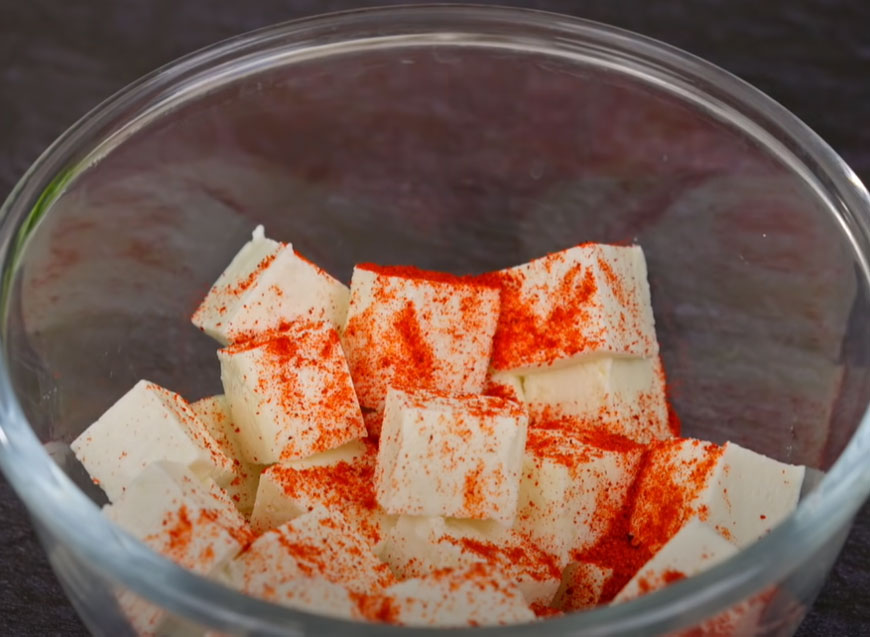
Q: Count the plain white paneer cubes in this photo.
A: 0